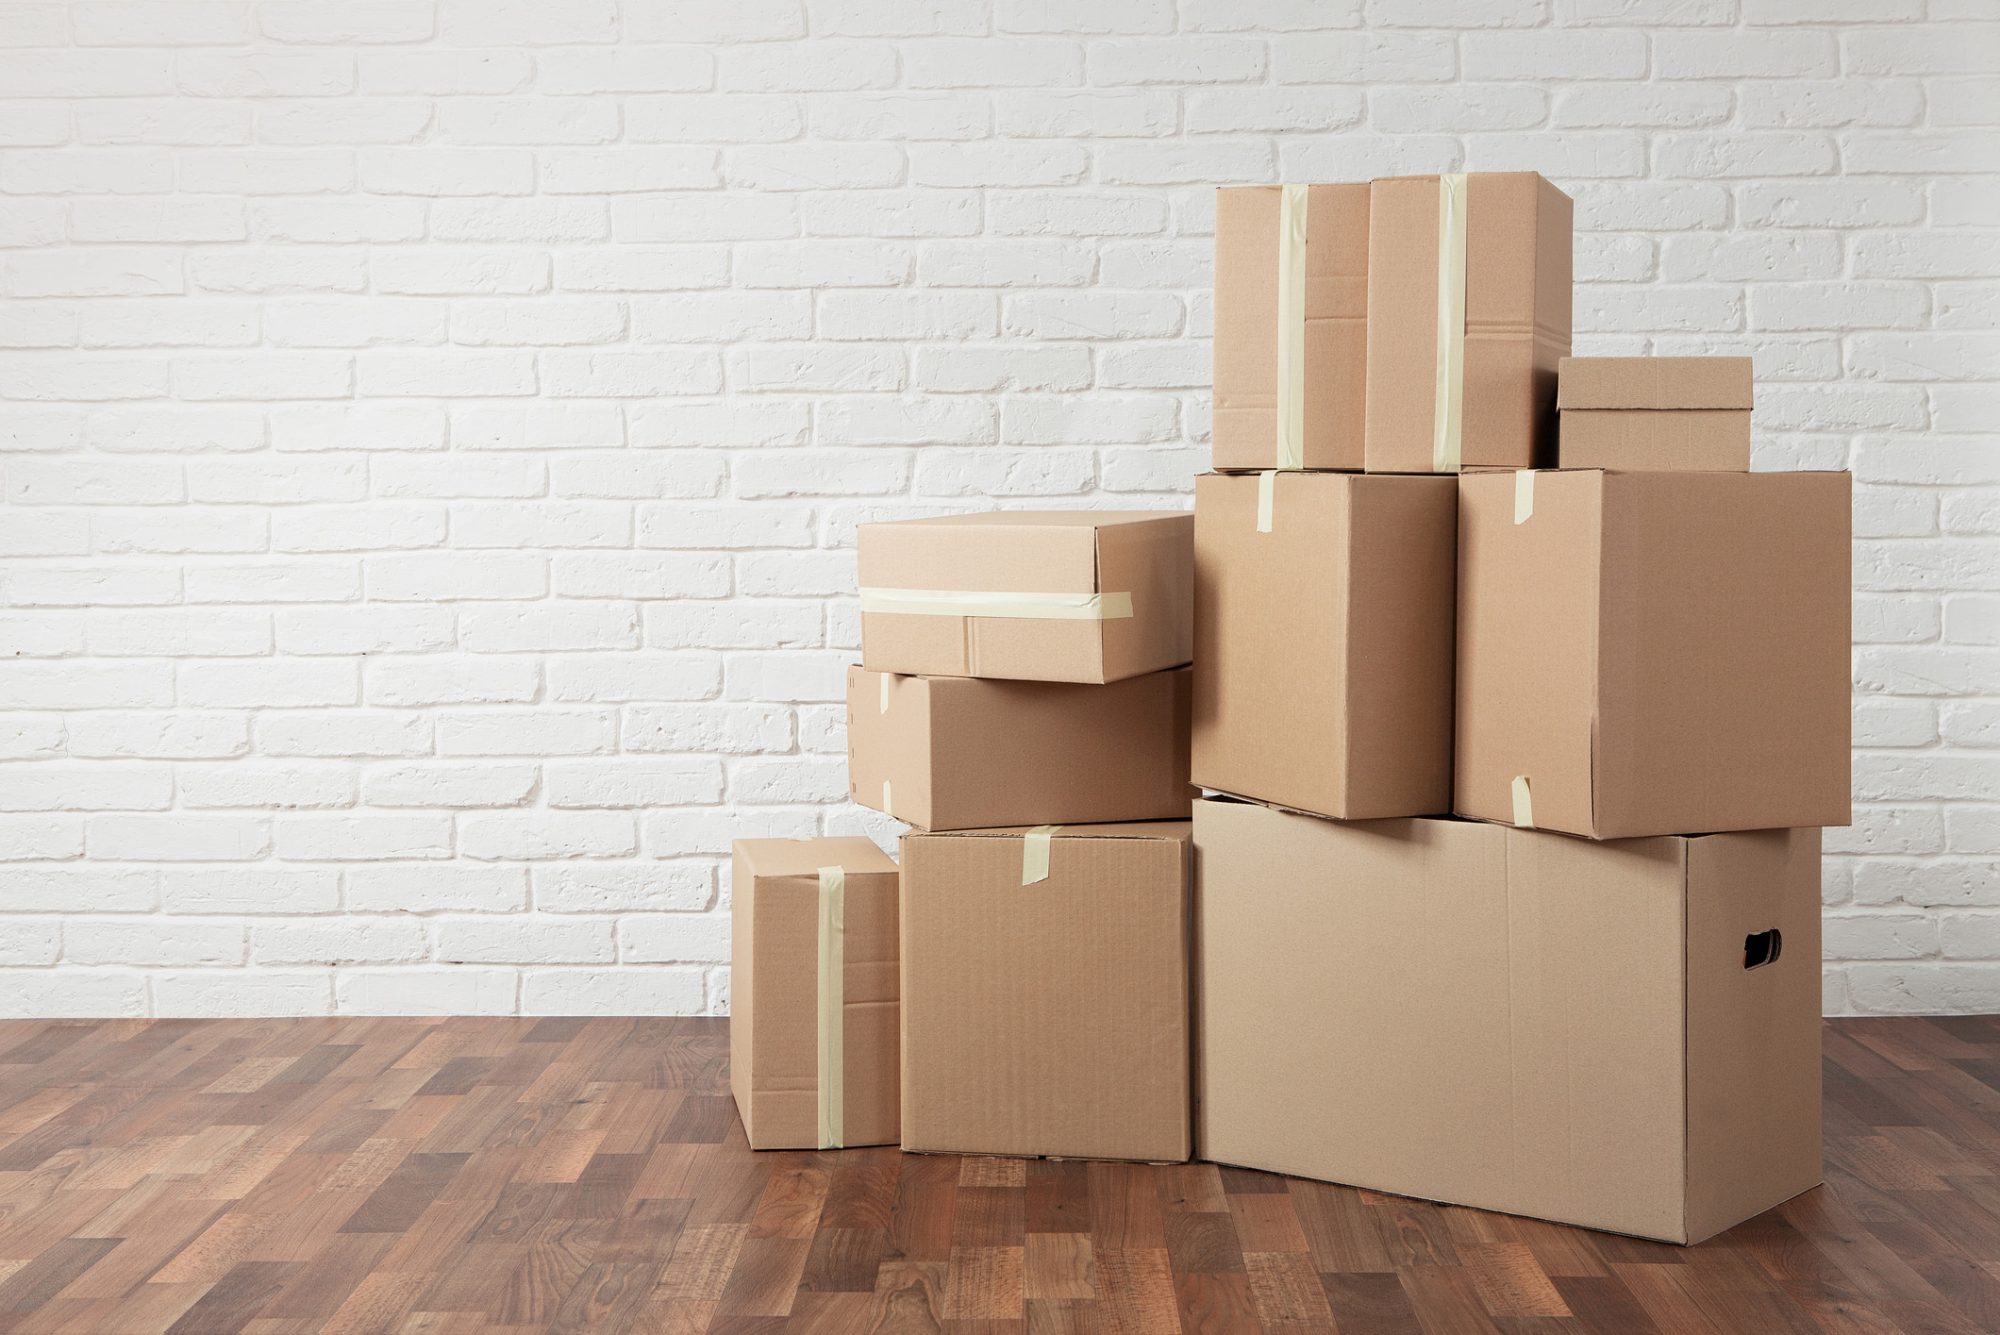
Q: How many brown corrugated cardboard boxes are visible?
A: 10